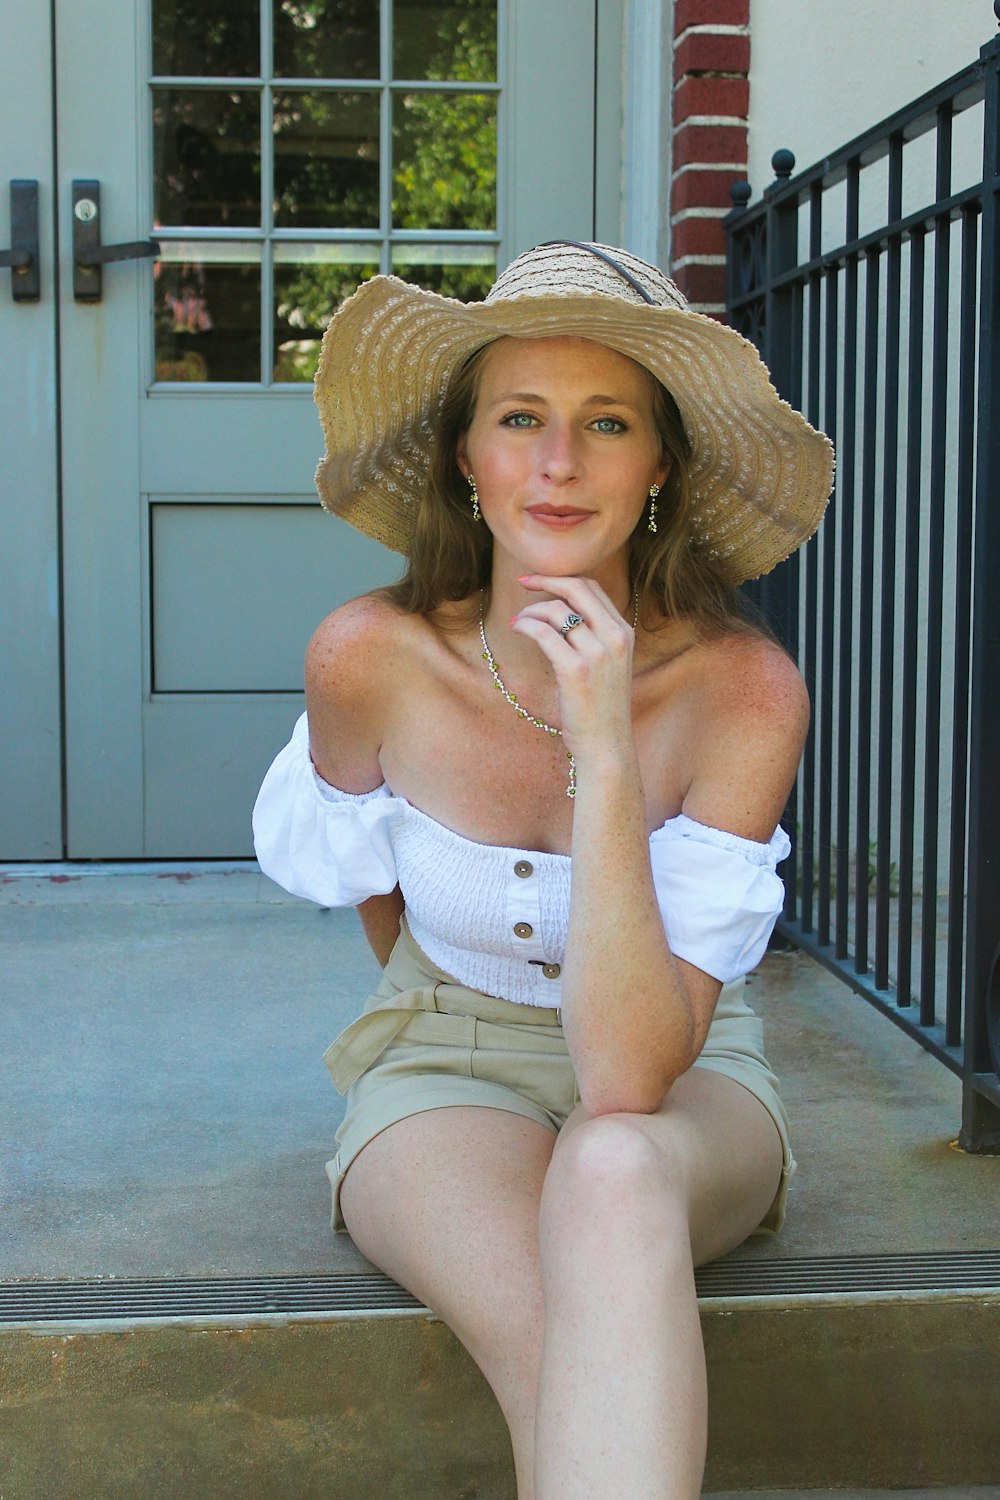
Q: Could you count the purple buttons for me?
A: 0